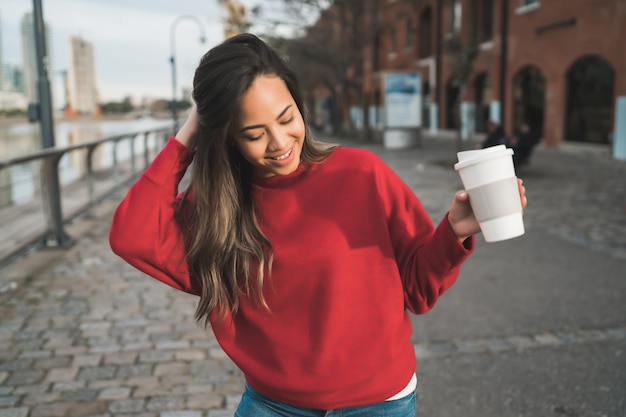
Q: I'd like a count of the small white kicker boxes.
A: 0